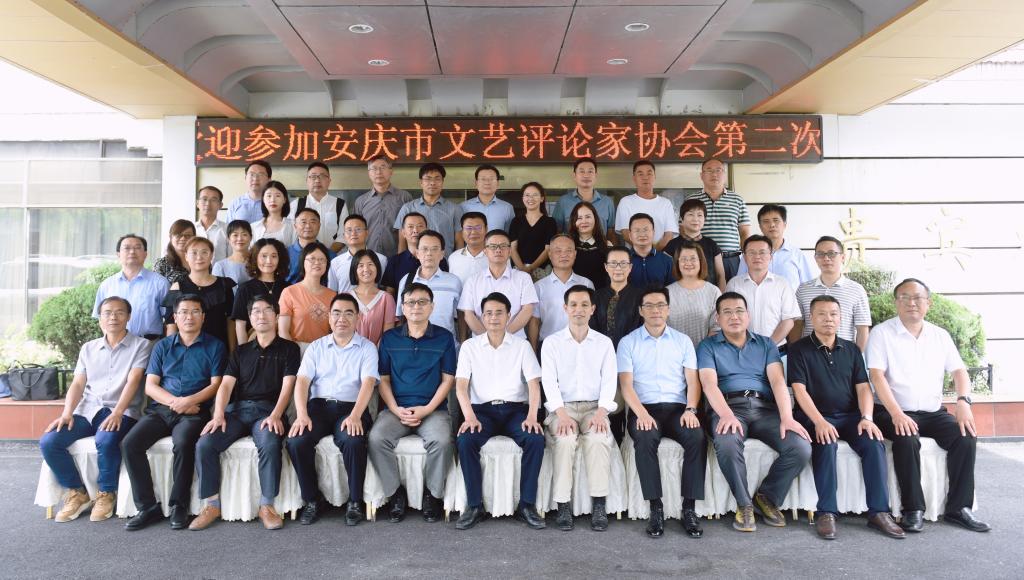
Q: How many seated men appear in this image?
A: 11